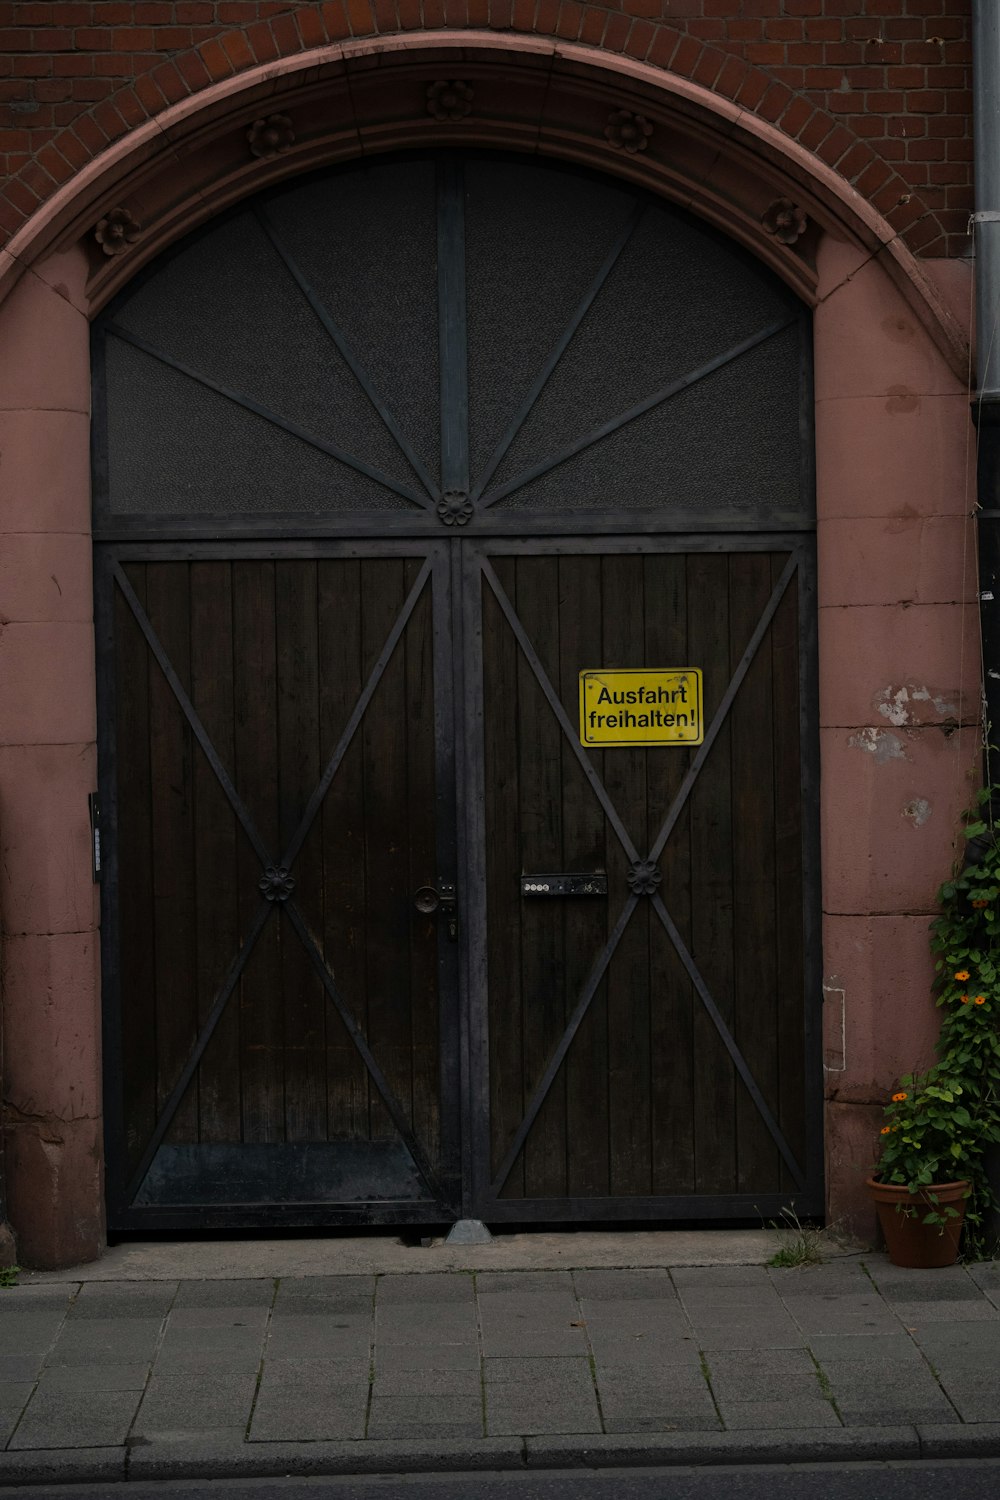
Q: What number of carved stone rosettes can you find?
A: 5